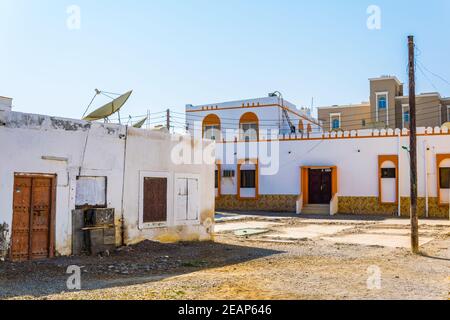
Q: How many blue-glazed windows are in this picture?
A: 3